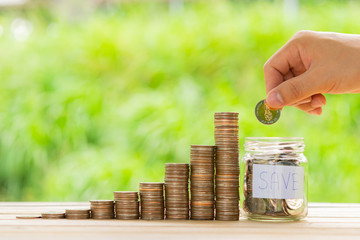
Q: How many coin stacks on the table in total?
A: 9